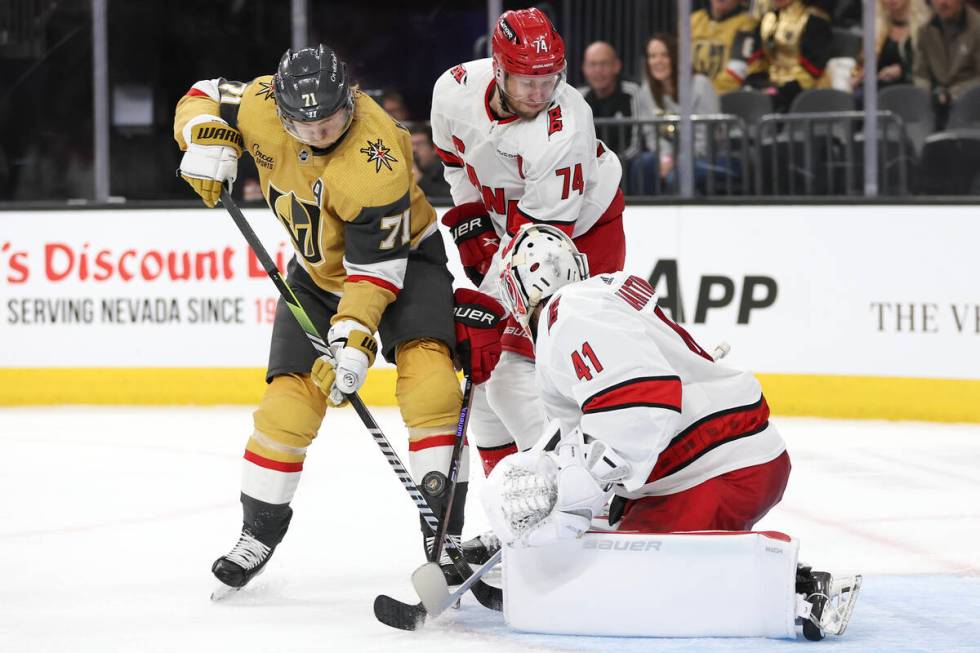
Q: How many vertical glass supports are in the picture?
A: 5